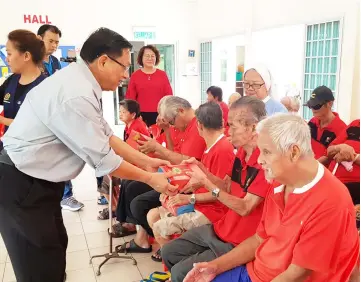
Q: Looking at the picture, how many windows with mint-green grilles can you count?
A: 2